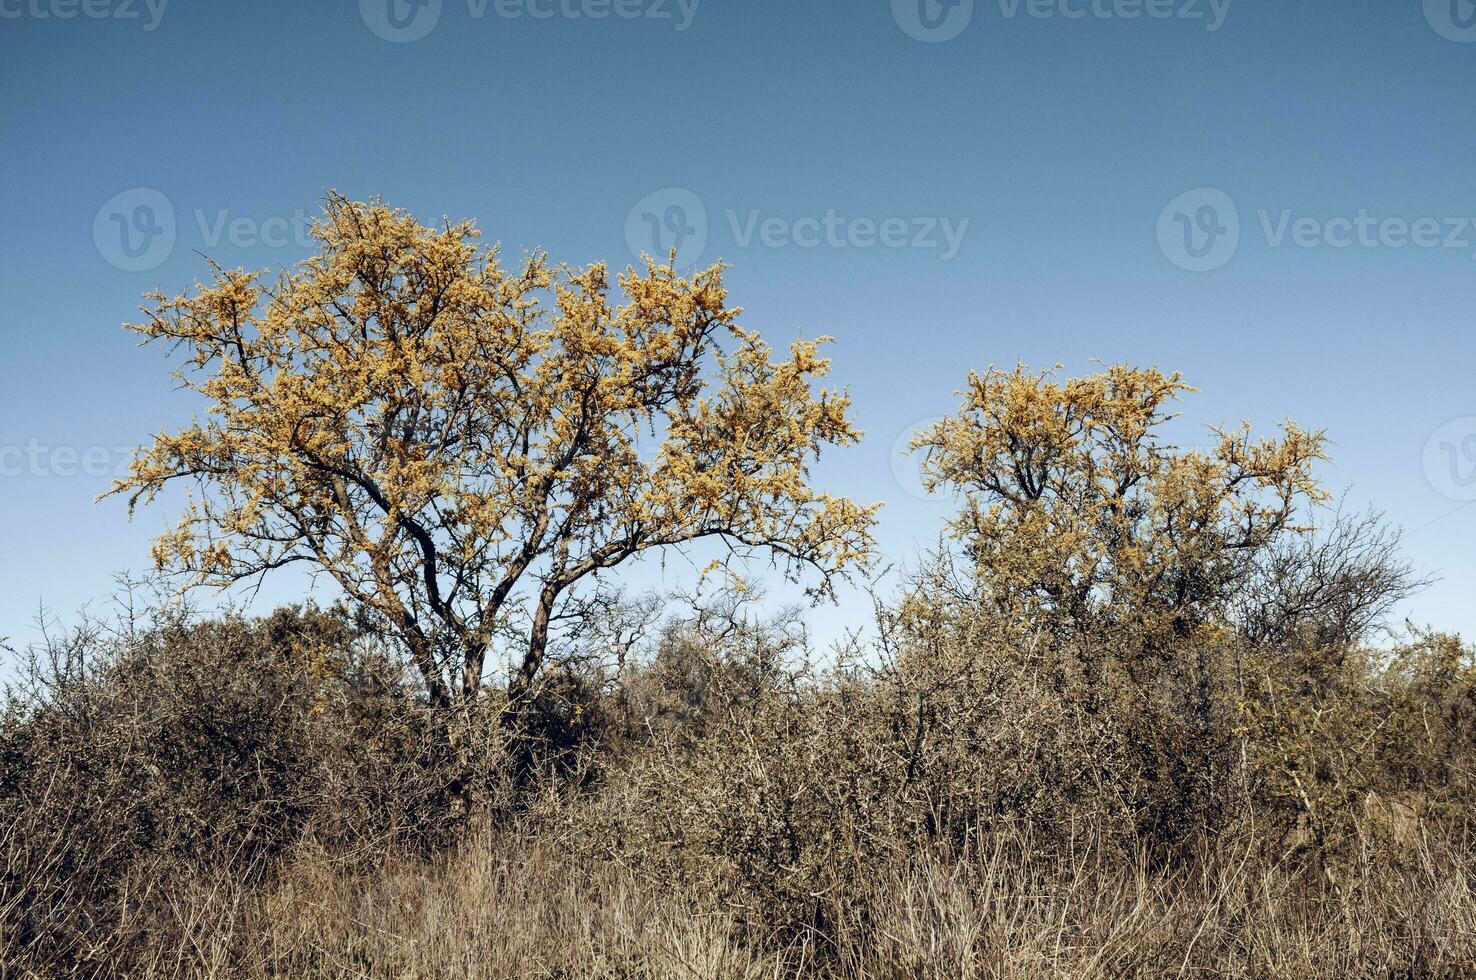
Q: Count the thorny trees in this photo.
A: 2